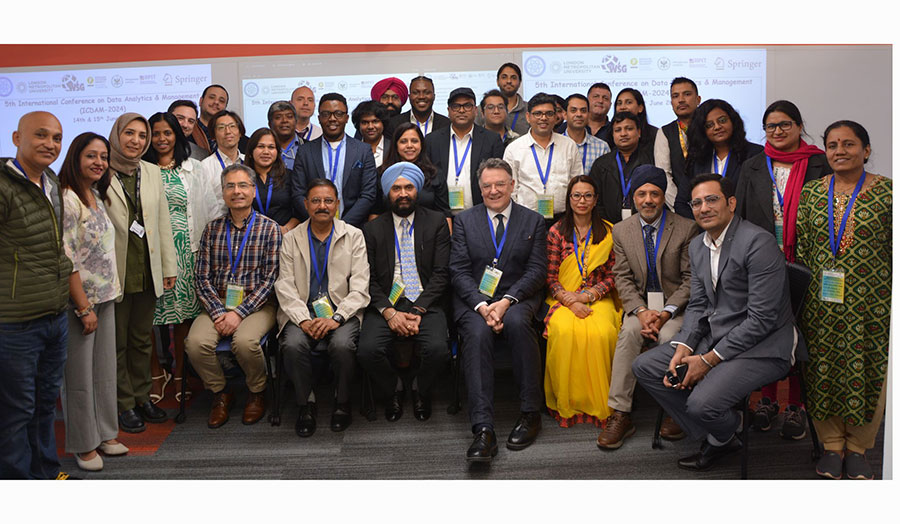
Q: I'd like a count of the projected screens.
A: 3